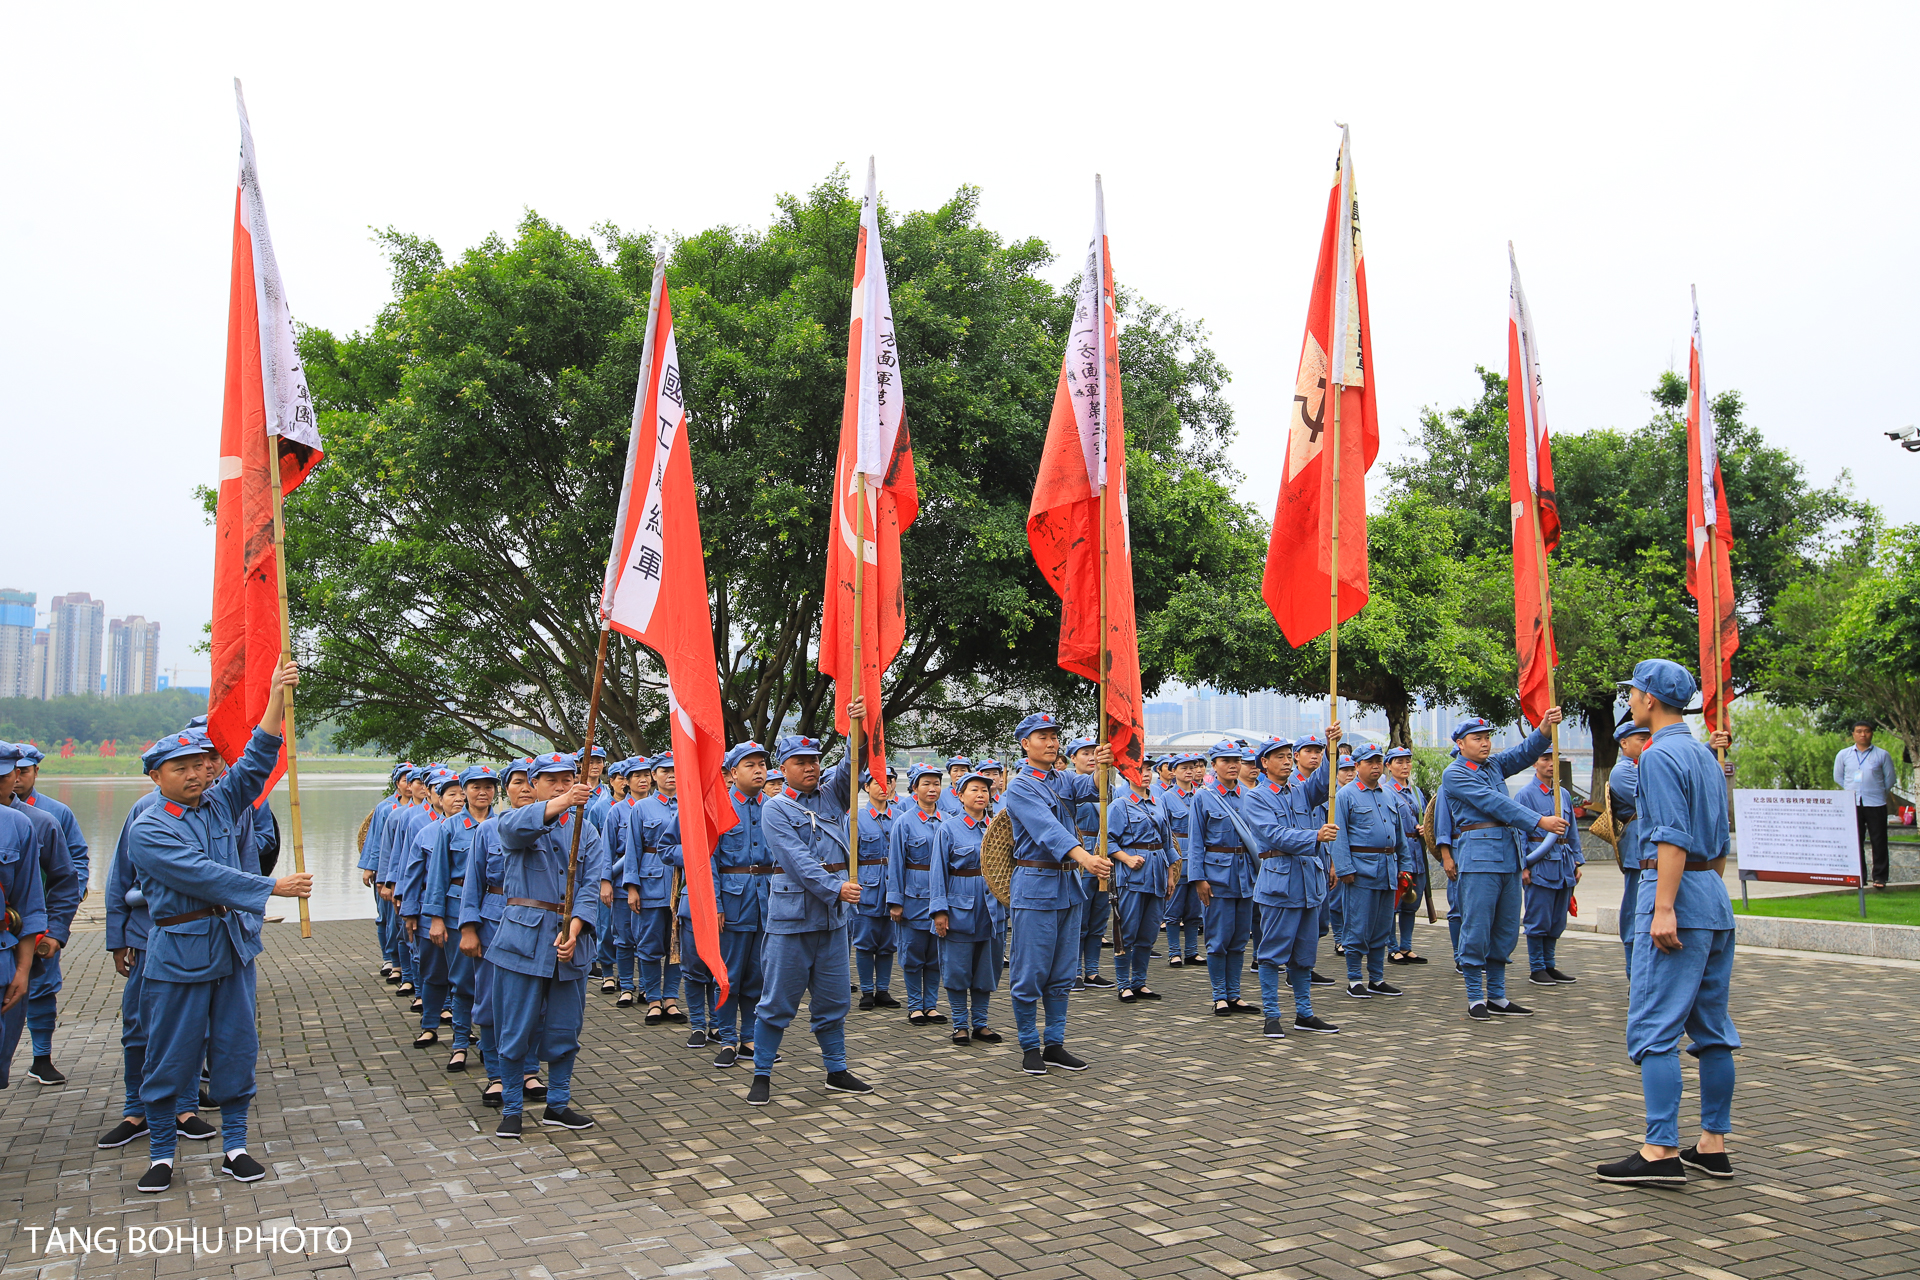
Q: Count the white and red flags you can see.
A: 7